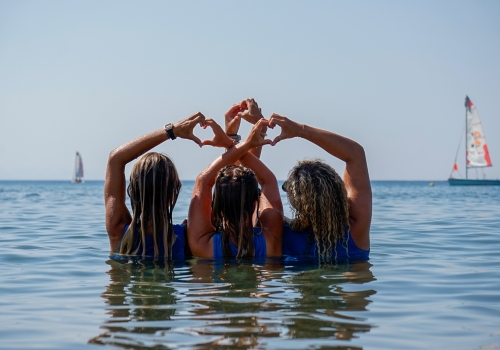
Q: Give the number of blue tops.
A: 3